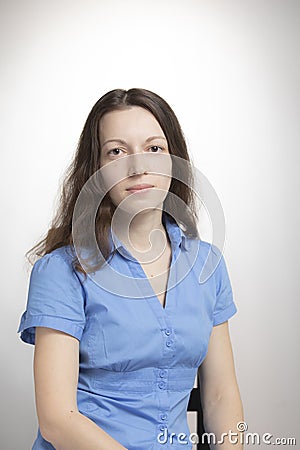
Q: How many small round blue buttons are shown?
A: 6